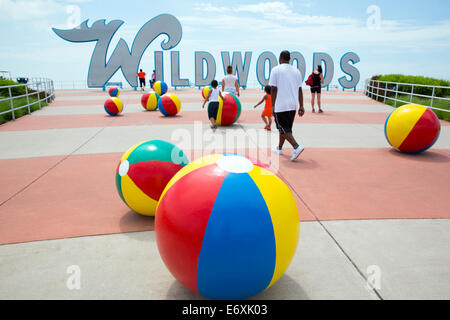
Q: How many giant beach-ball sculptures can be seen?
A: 10